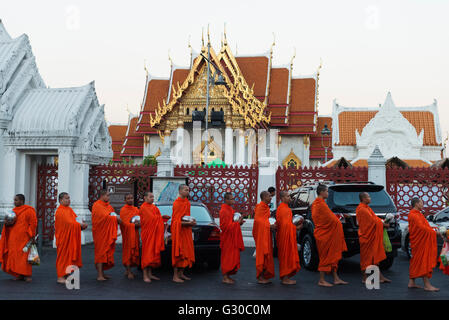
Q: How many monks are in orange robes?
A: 12